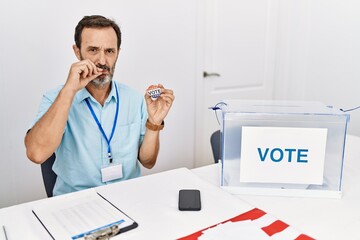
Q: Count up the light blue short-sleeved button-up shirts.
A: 1